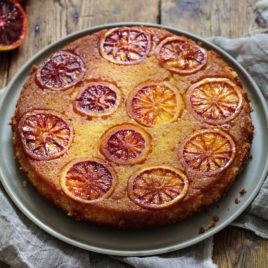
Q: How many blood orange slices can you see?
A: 11